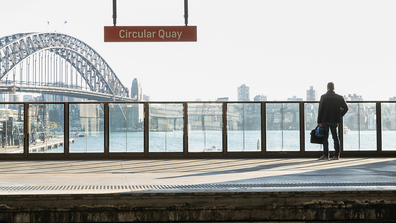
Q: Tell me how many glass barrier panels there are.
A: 11